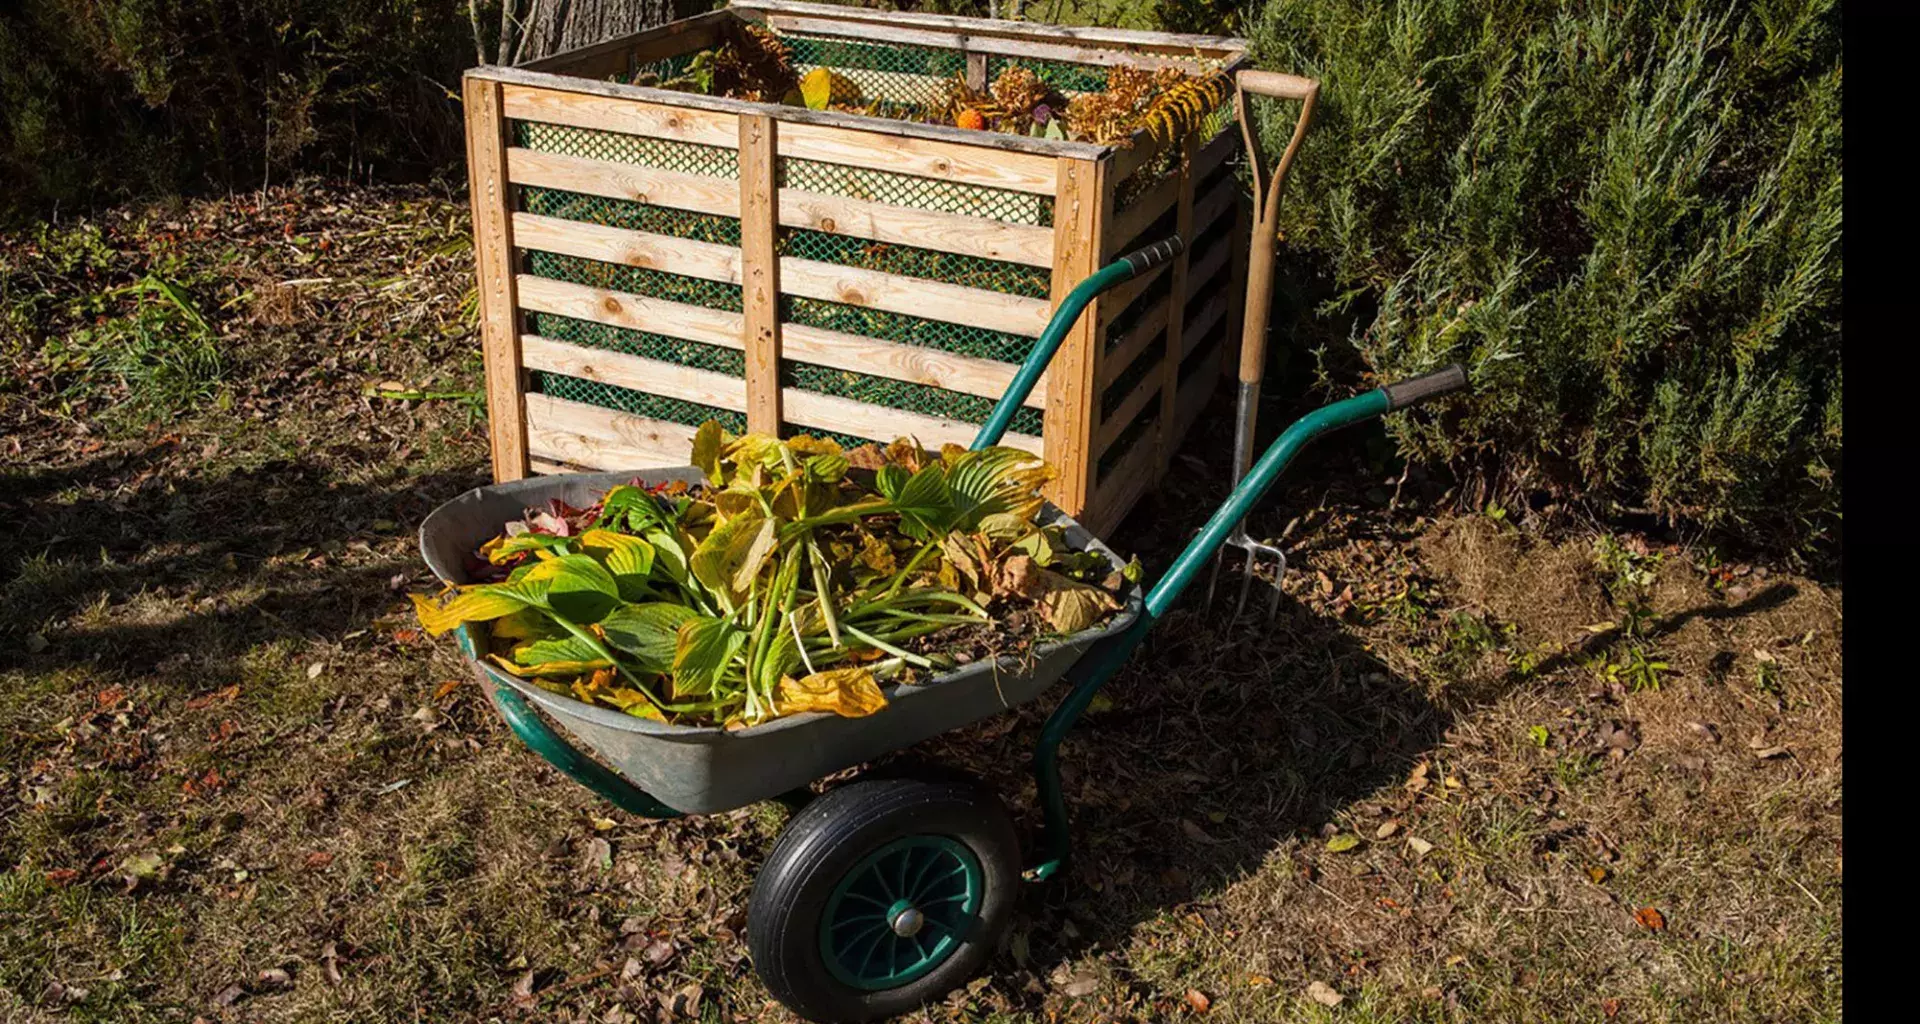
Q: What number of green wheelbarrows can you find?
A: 1